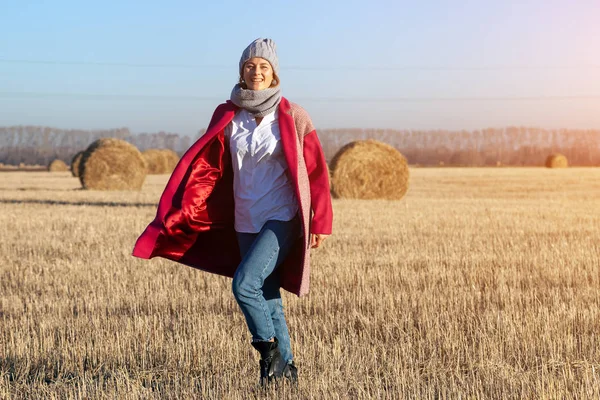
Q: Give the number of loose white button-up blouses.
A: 1